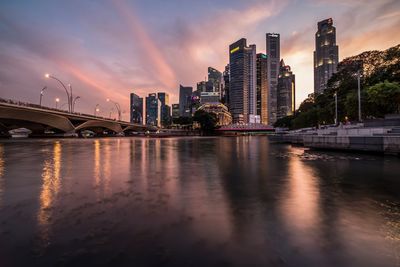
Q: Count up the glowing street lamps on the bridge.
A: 4